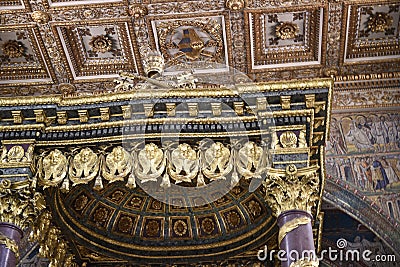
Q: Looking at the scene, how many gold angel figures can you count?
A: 7